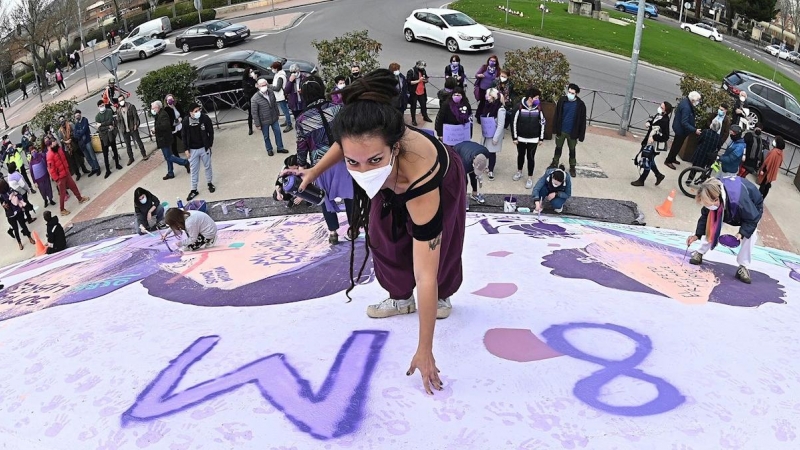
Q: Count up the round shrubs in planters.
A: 5